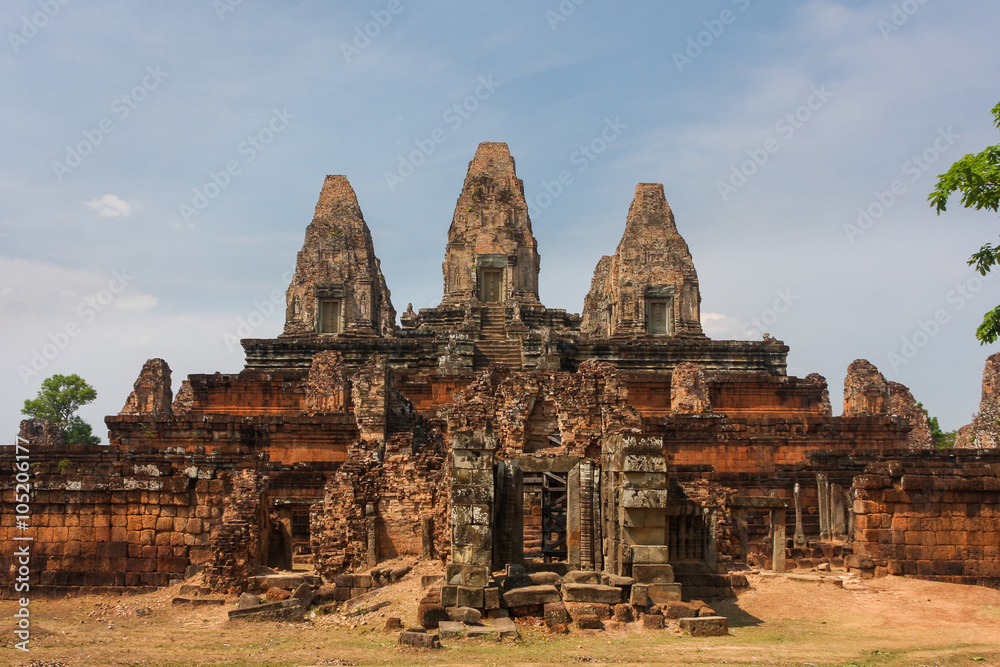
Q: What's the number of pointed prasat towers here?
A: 3